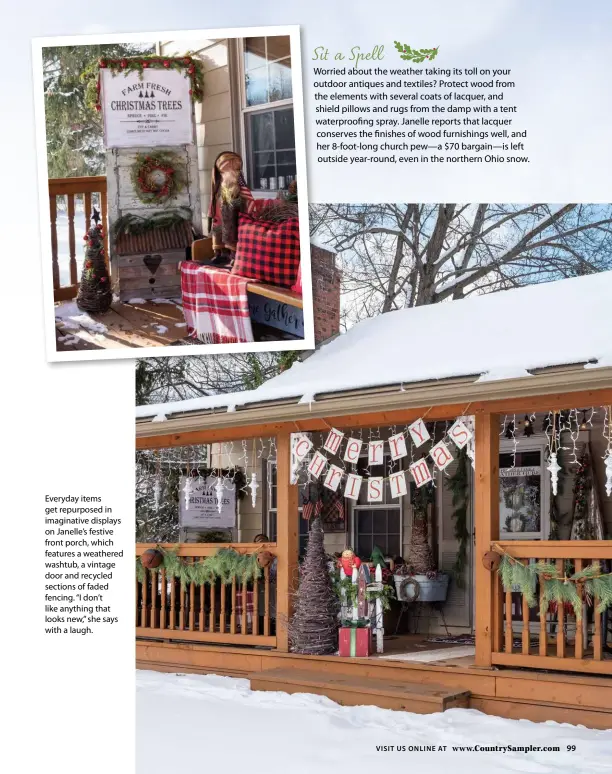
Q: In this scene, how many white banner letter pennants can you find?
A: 14